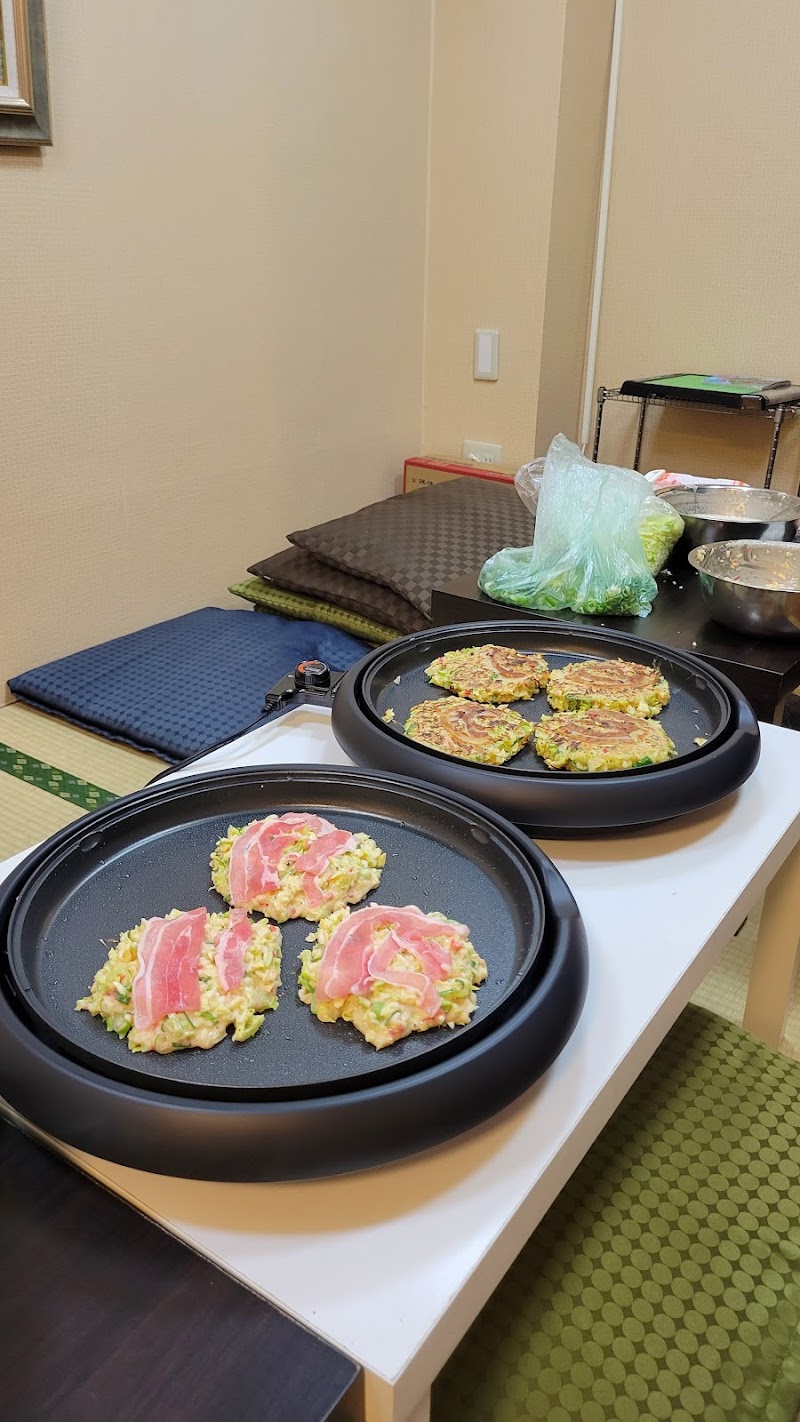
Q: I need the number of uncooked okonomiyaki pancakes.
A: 3